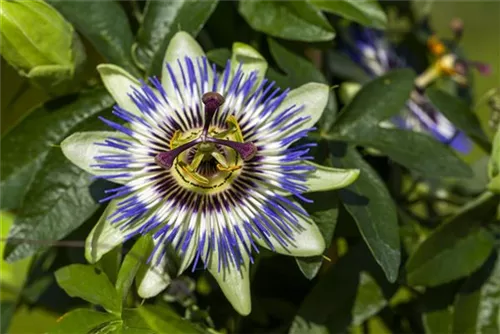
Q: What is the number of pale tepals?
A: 10